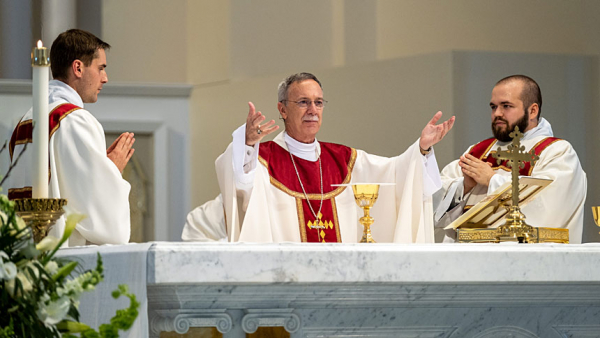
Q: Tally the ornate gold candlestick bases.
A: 1